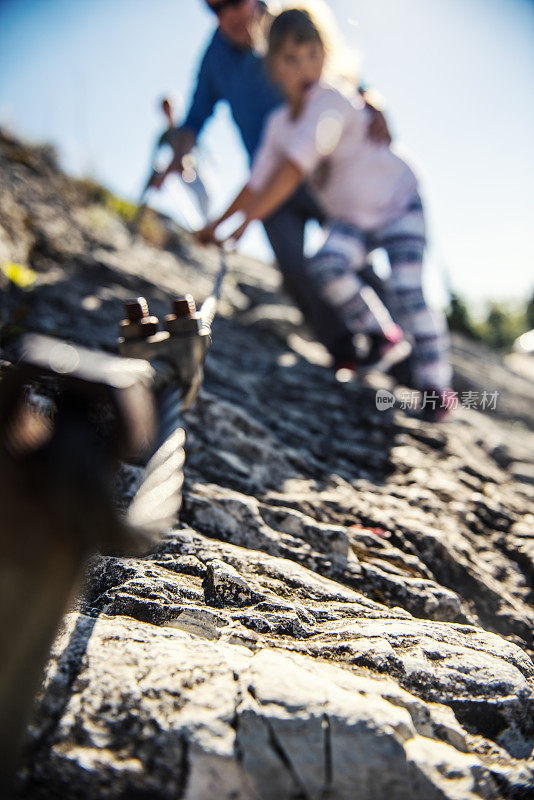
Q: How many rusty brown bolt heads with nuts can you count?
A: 2